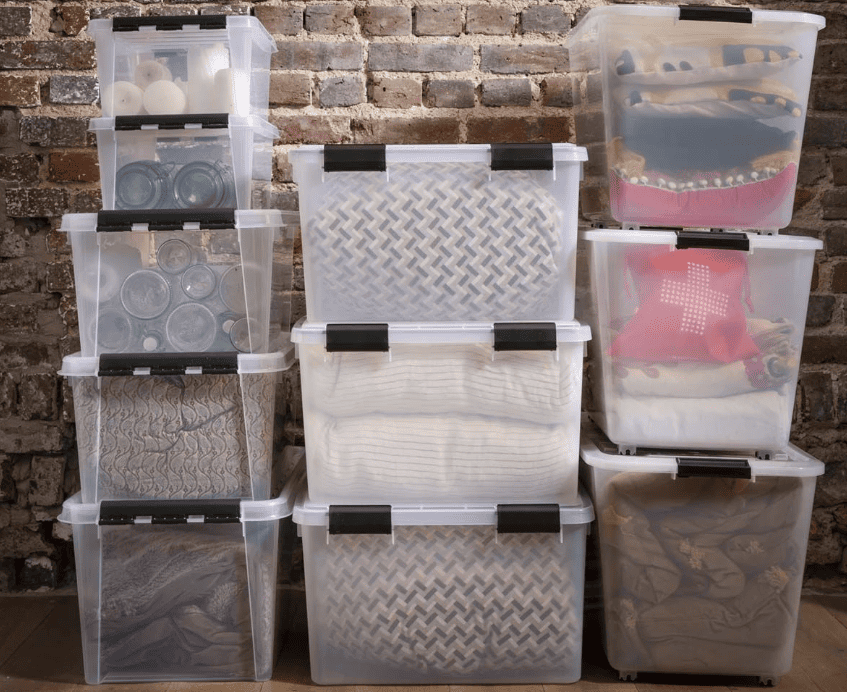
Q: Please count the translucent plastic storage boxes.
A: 11